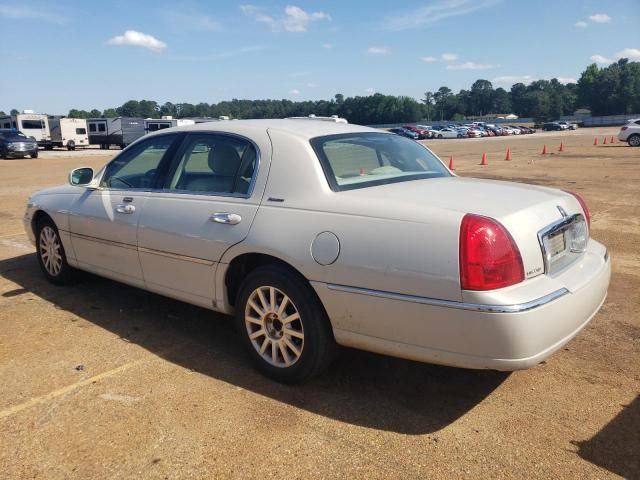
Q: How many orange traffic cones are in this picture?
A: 8